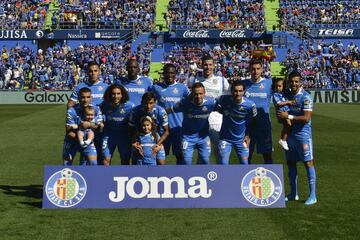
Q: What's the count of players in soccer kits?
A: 11